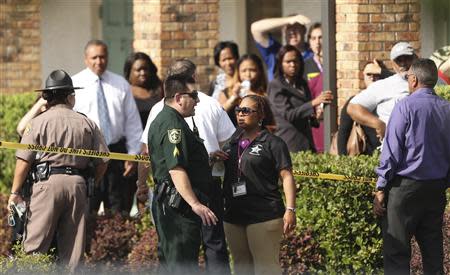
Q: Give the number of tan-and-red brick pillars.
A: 3